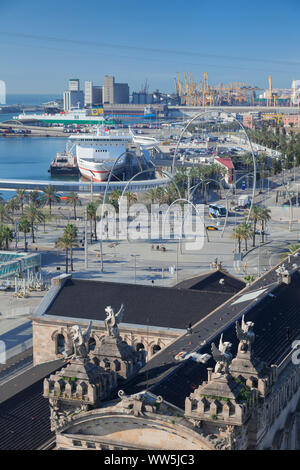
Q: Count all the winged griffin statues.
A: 4